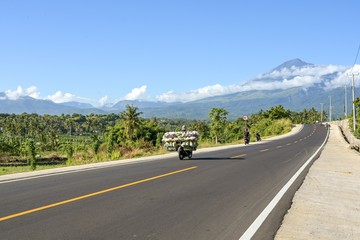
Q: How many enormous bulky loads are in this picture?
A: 1